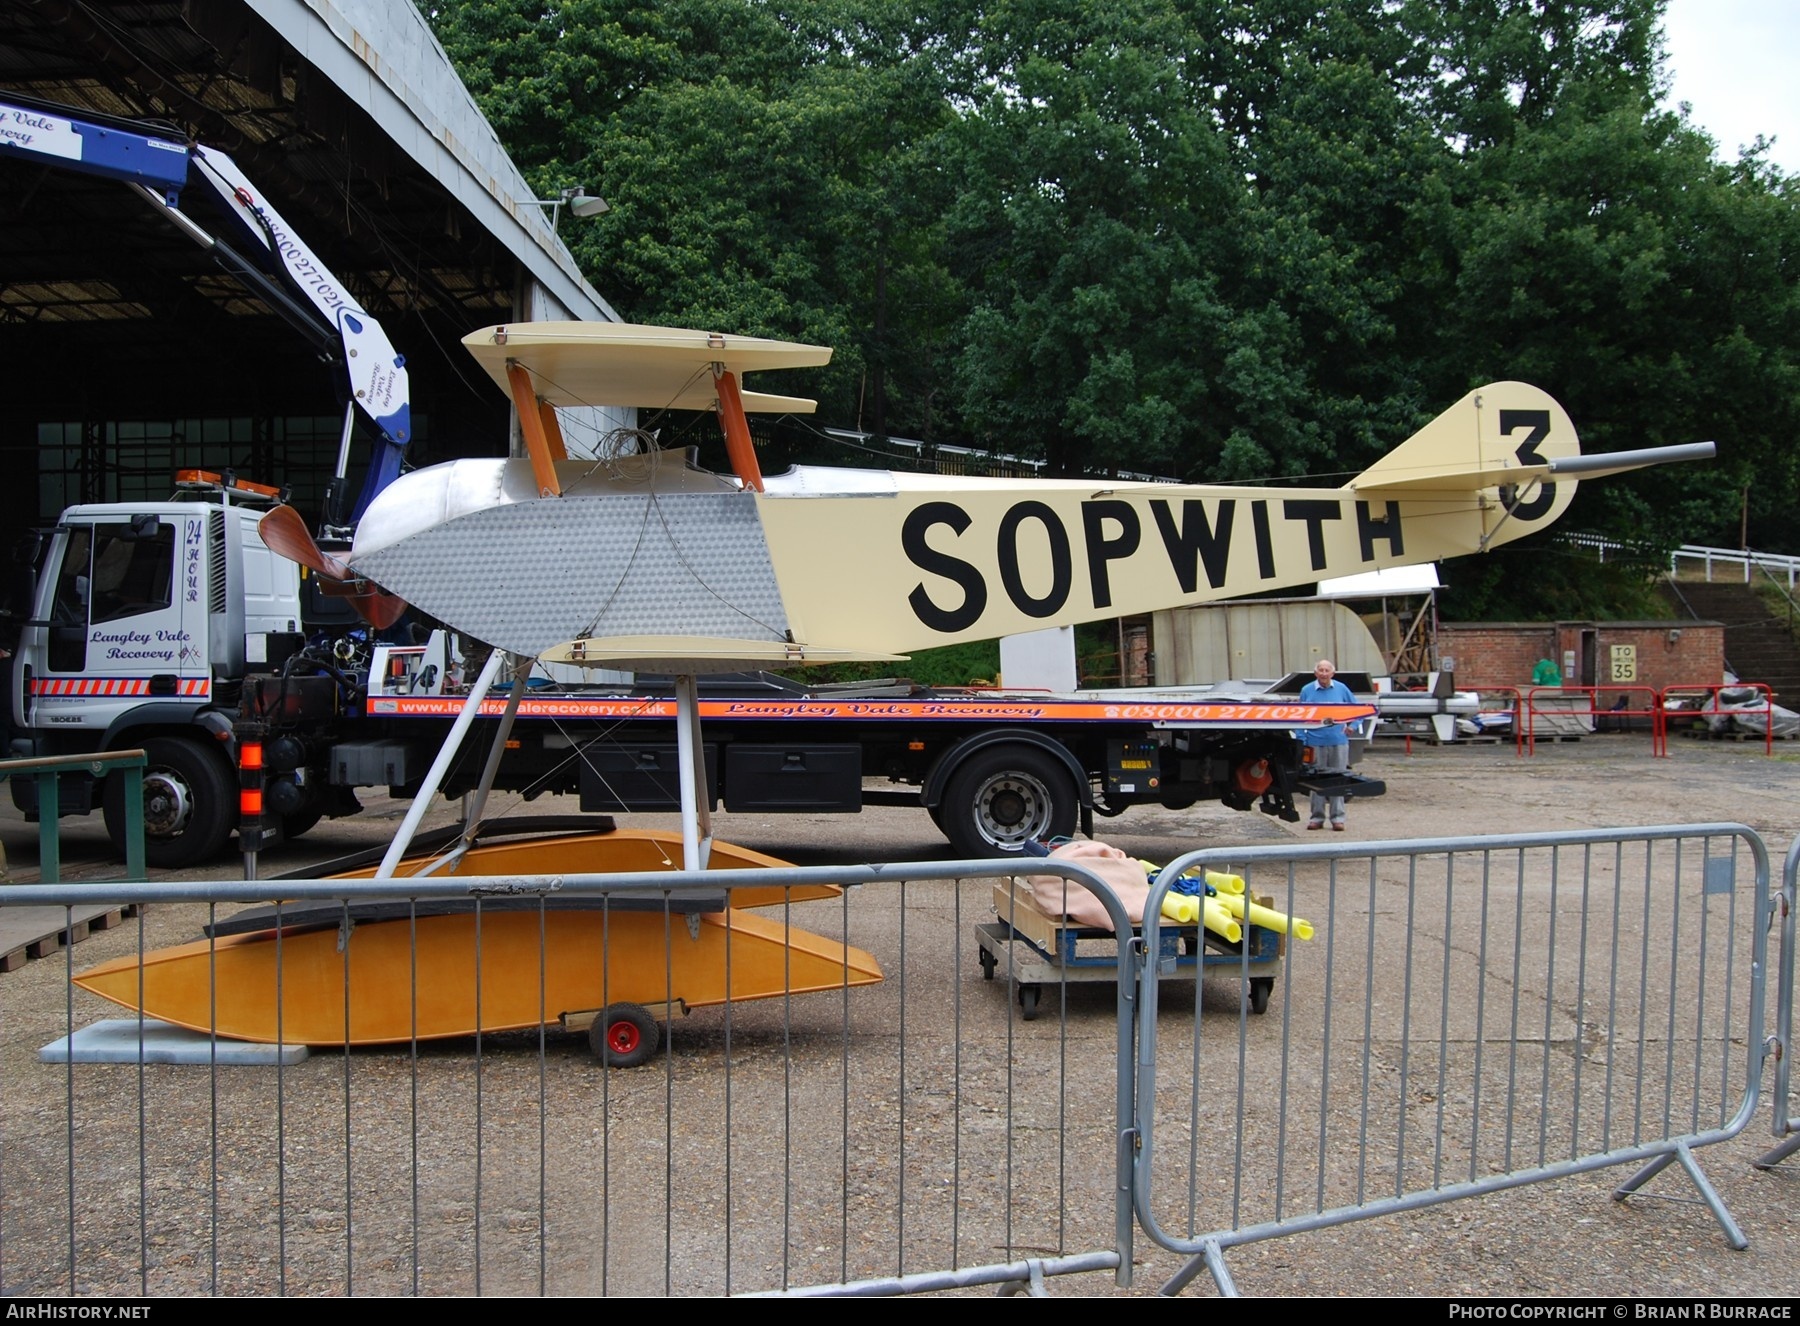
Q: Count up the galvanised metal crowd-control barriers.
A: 3